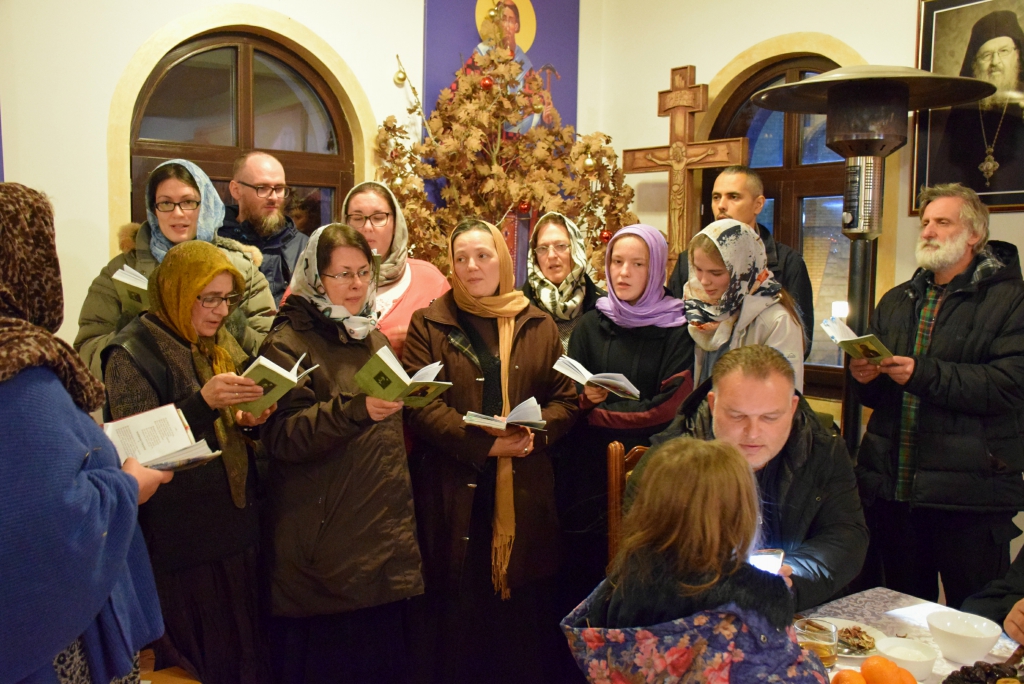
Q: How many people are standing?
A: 12